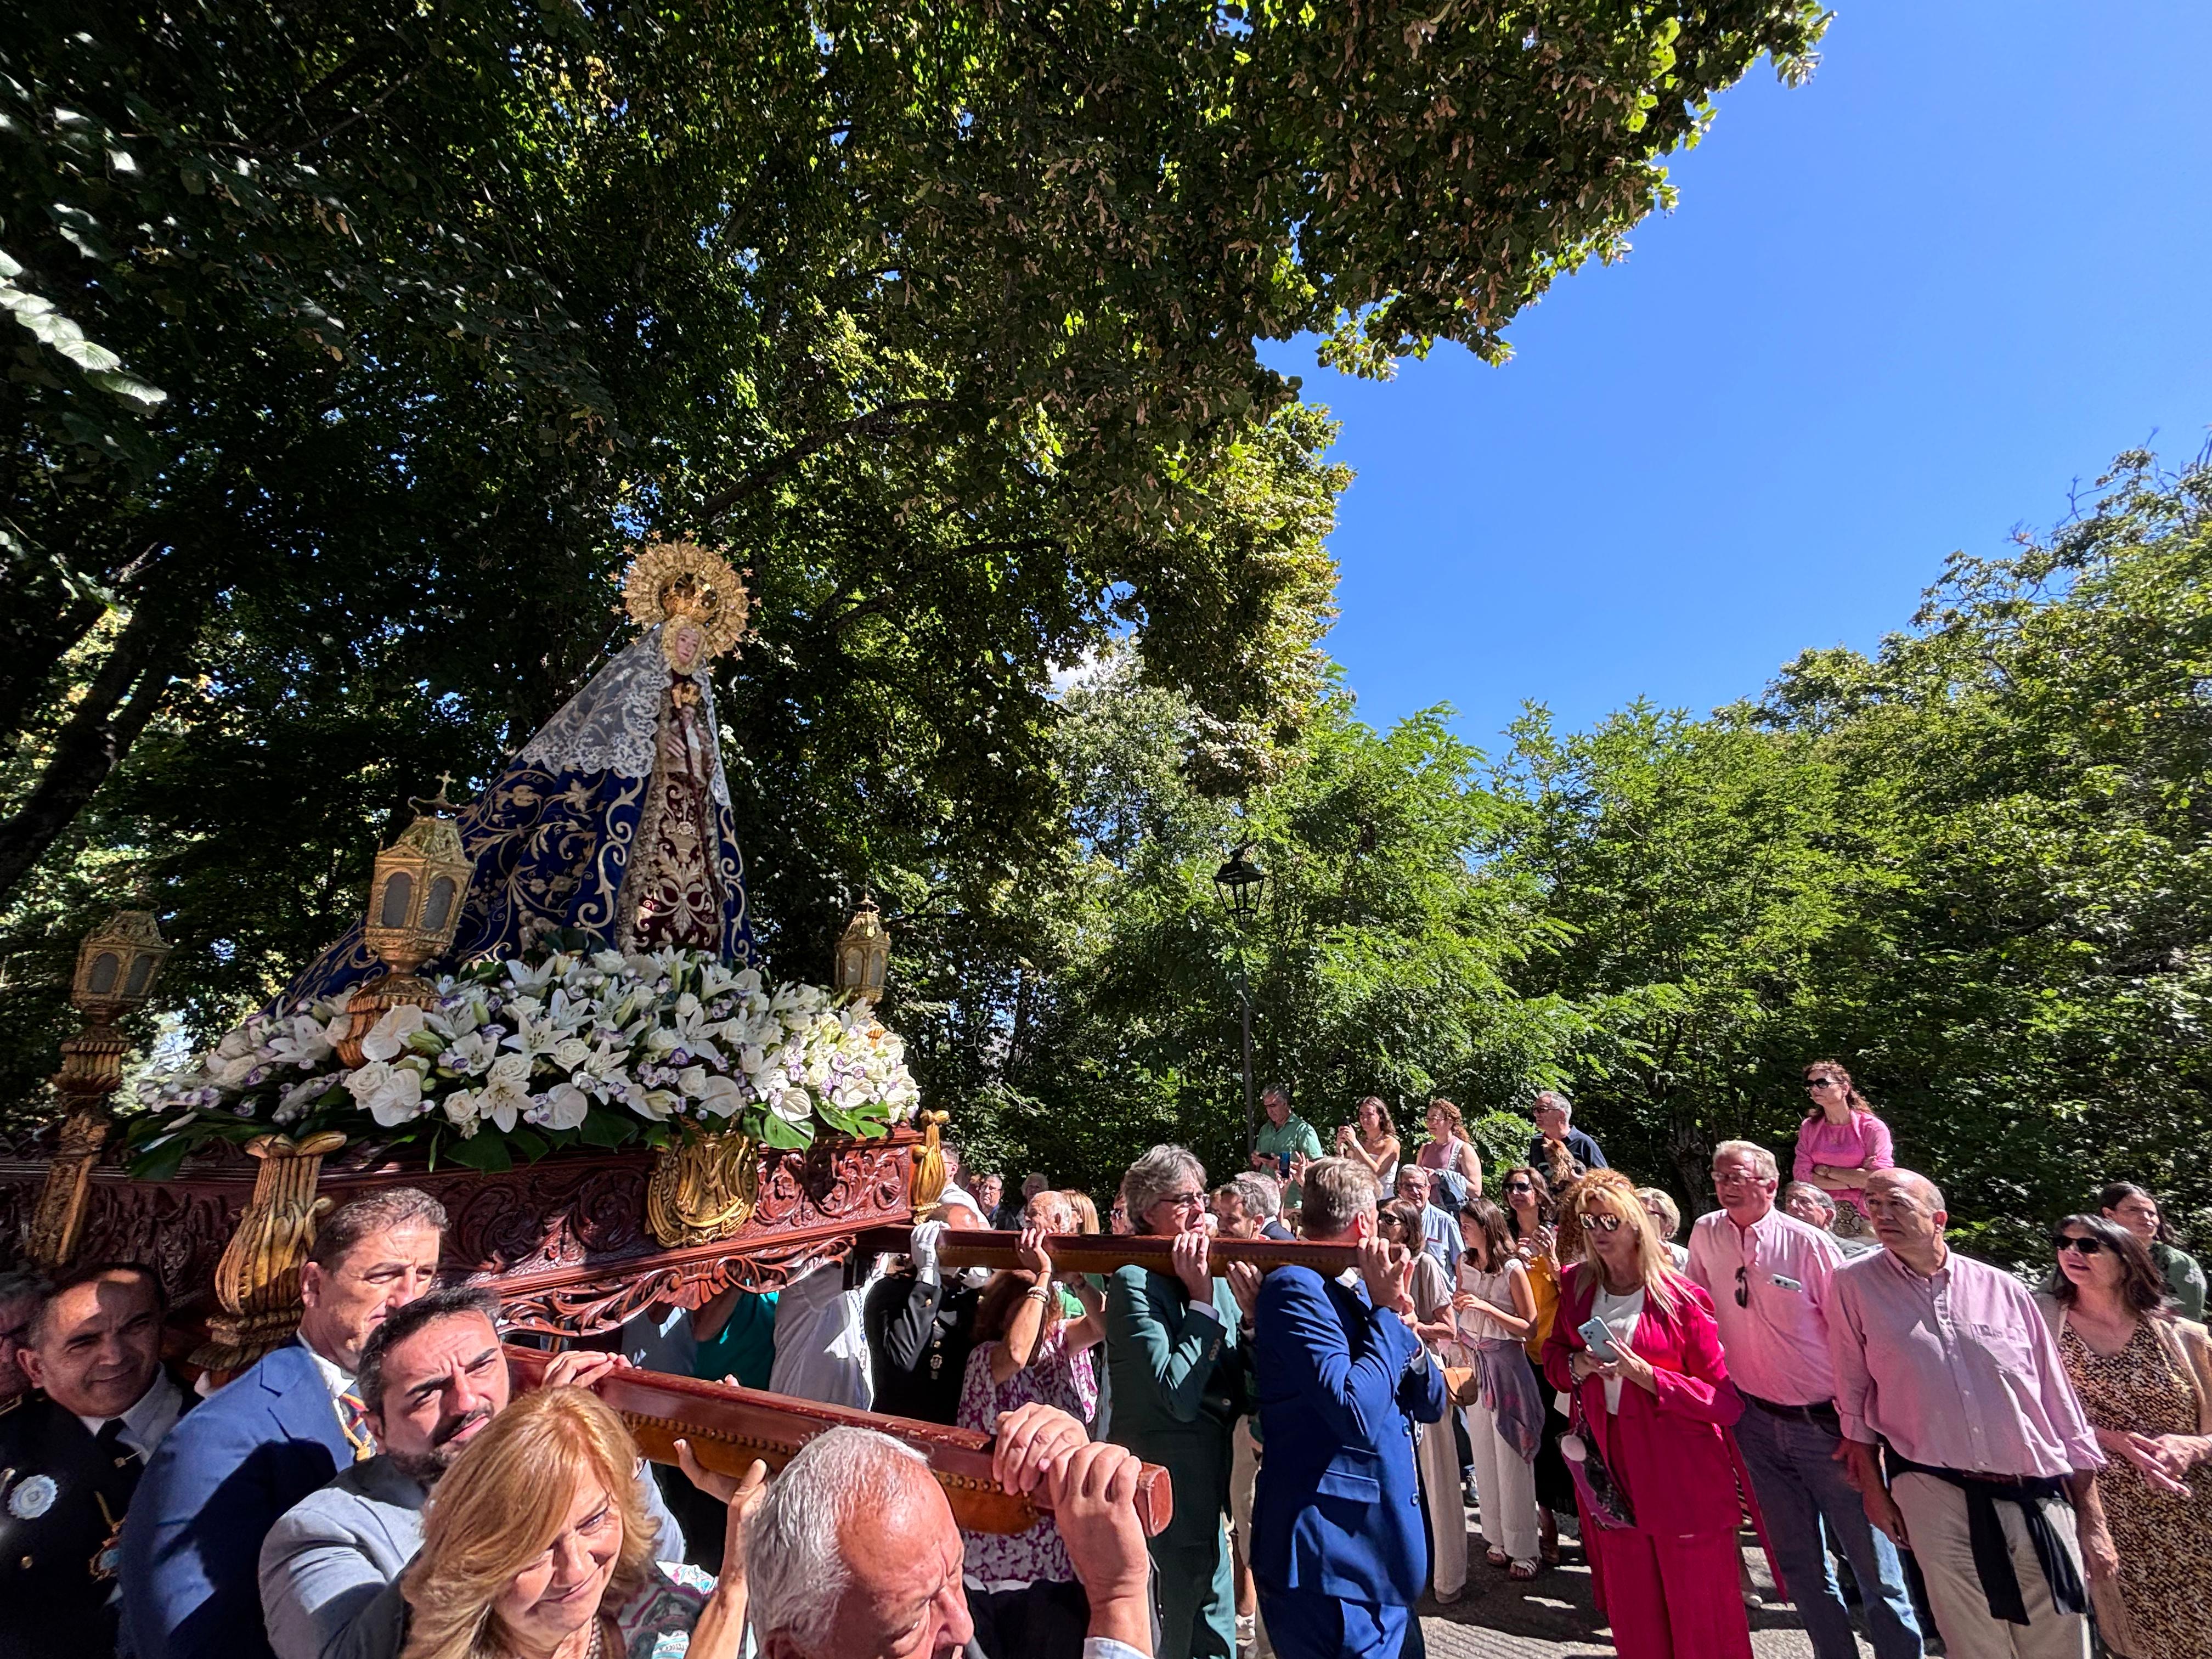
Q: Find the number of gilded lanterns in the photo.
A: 3